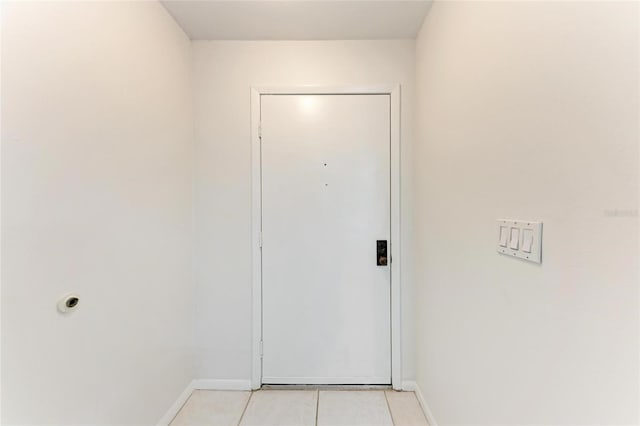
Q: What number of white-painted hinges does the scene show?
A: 3